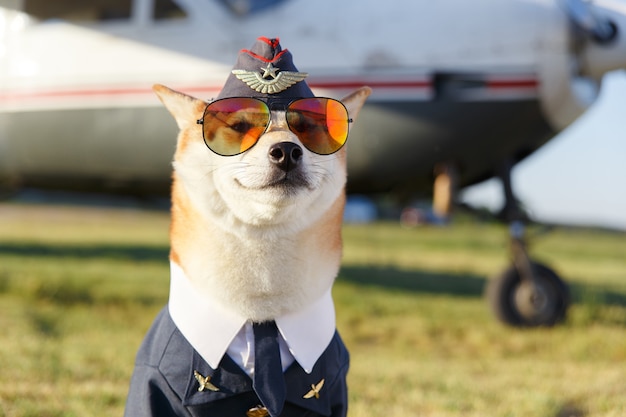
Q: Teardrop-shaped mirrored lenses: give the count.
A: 2